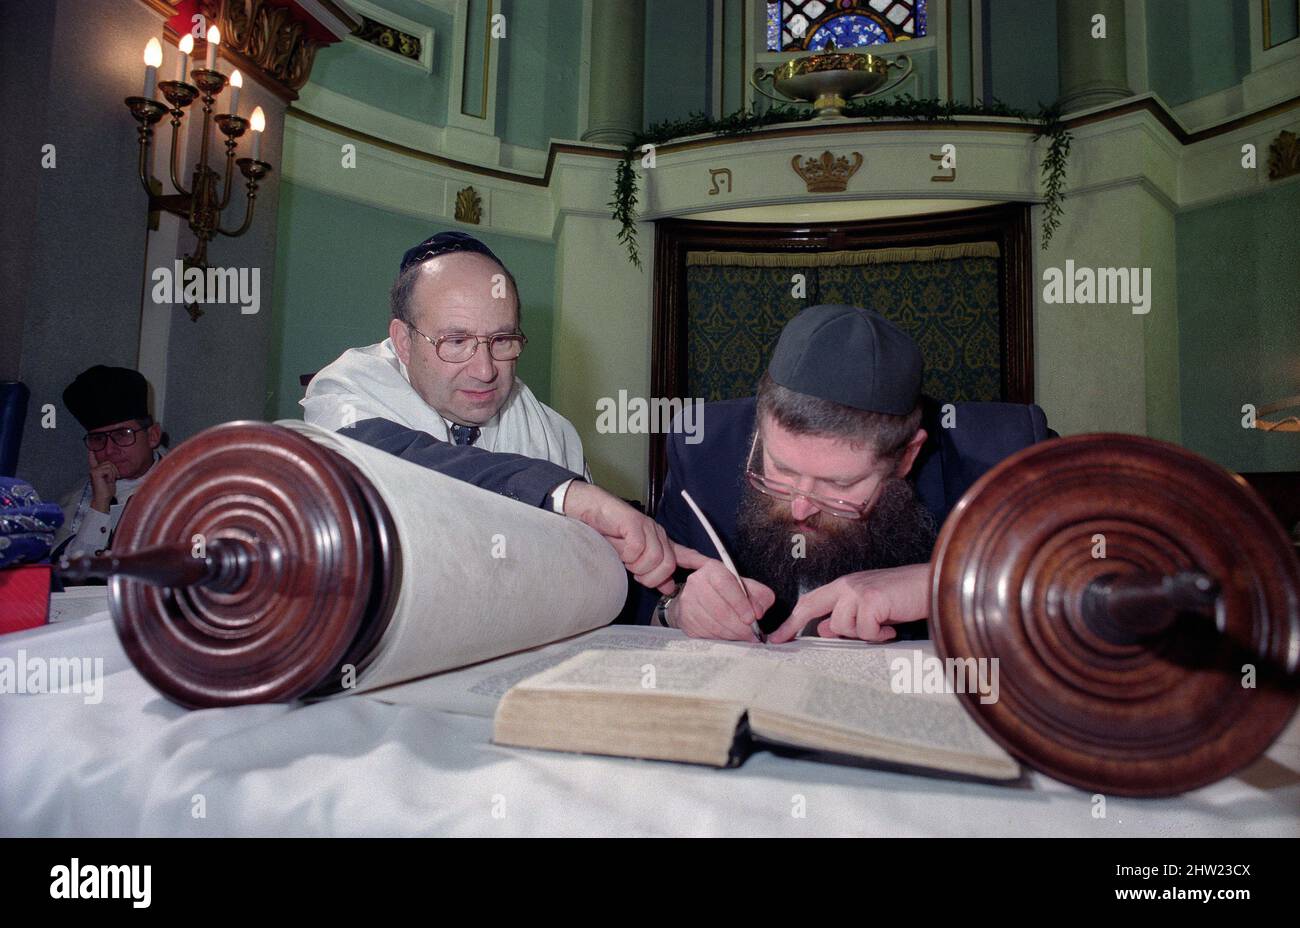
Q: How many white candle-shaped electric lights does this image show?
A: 5